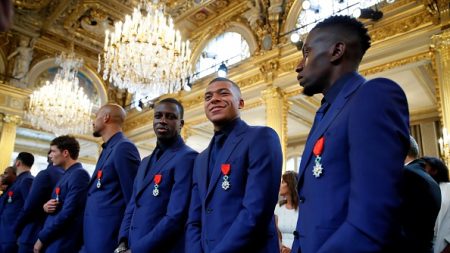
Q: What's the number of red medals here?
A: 6